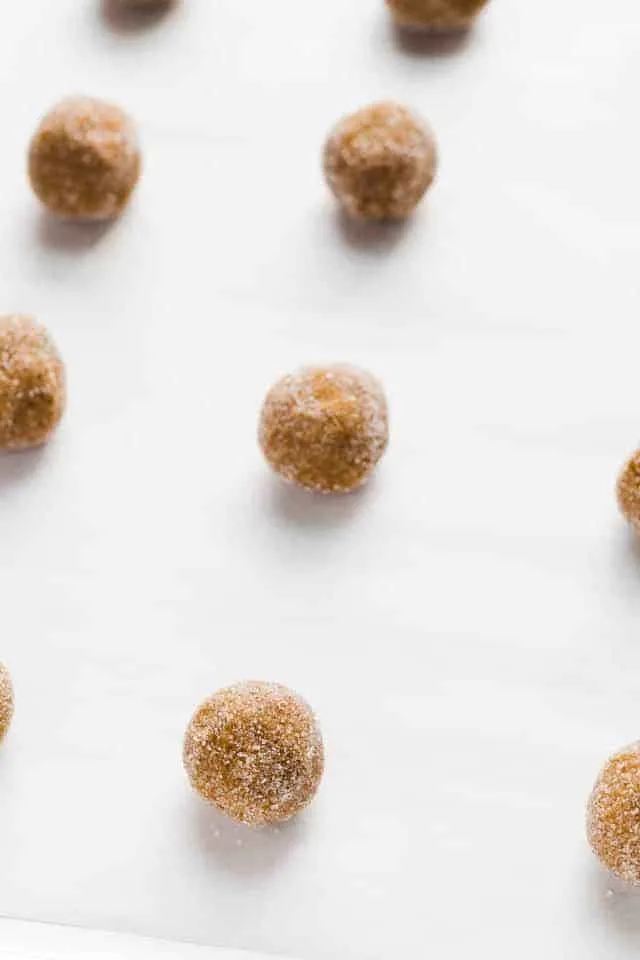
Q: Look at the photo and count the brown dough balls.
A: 10